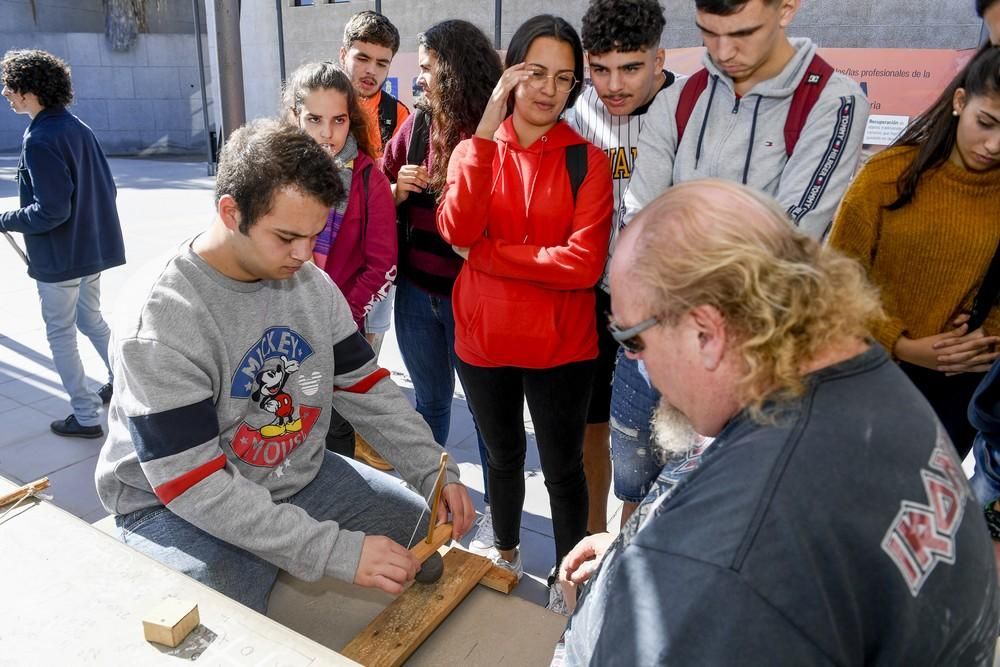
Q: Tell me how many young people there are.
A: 9